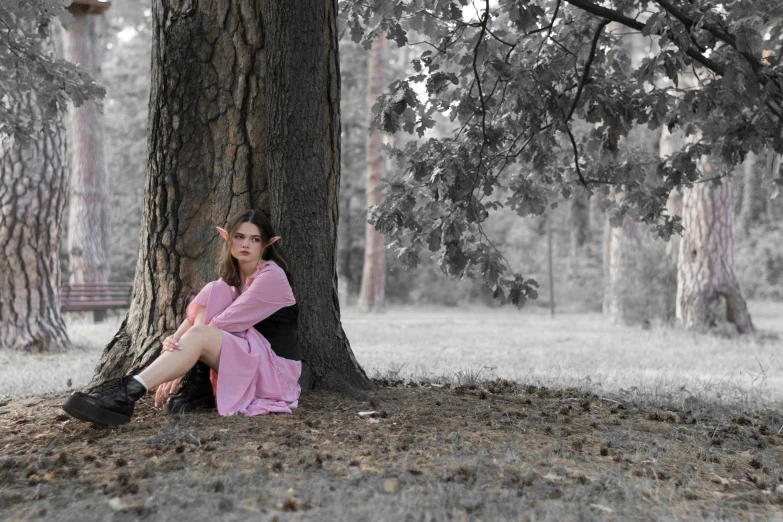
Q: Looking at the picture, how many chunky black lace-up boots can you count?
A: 2